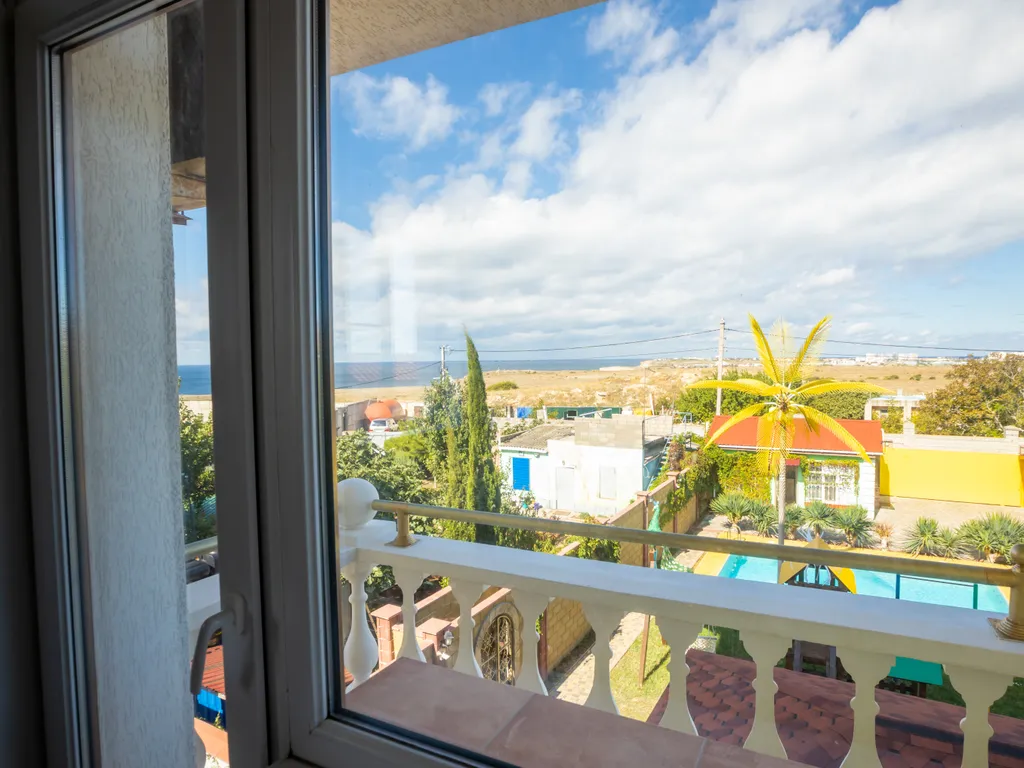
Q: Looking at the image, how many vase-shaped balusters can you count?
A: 9